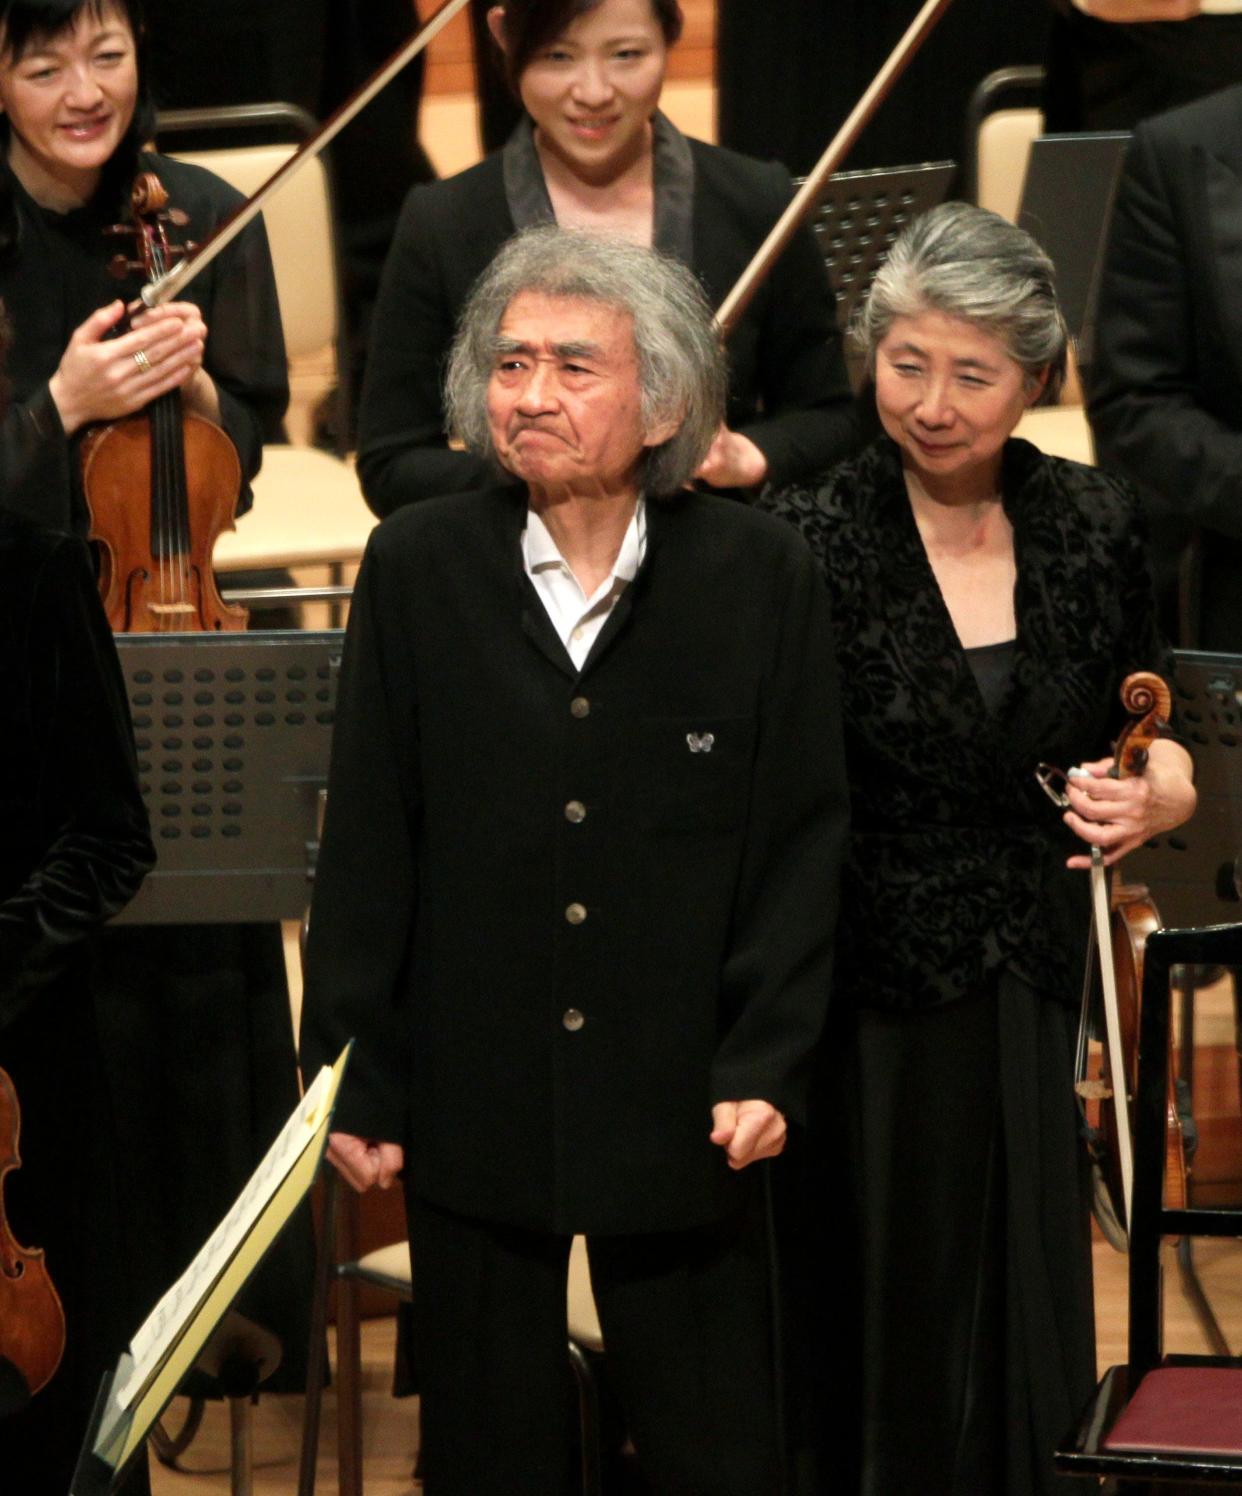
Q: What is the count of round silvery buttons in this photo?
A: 4